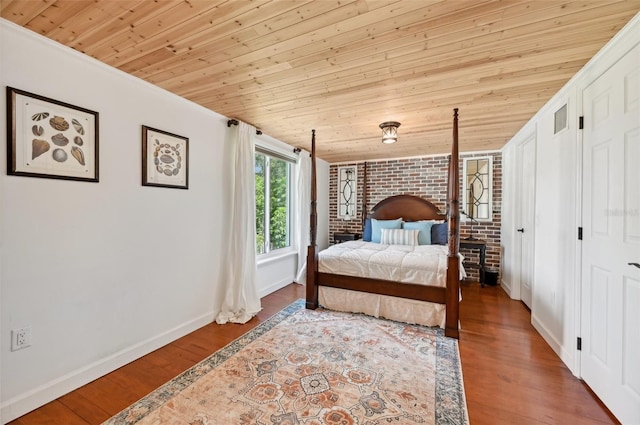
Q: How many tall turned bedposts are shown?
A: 4